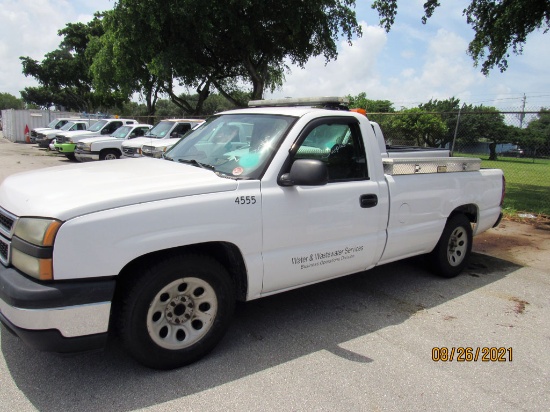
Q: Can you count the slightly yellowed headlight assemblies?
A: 1